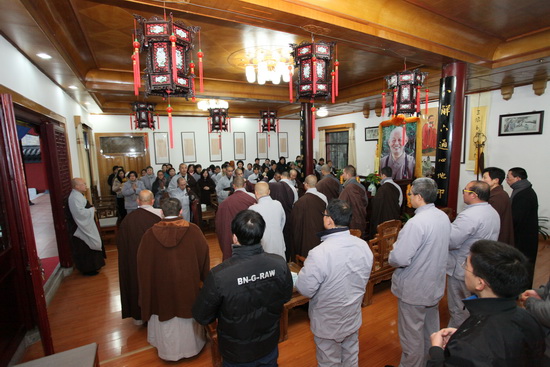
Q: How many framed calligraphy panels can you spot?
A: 6